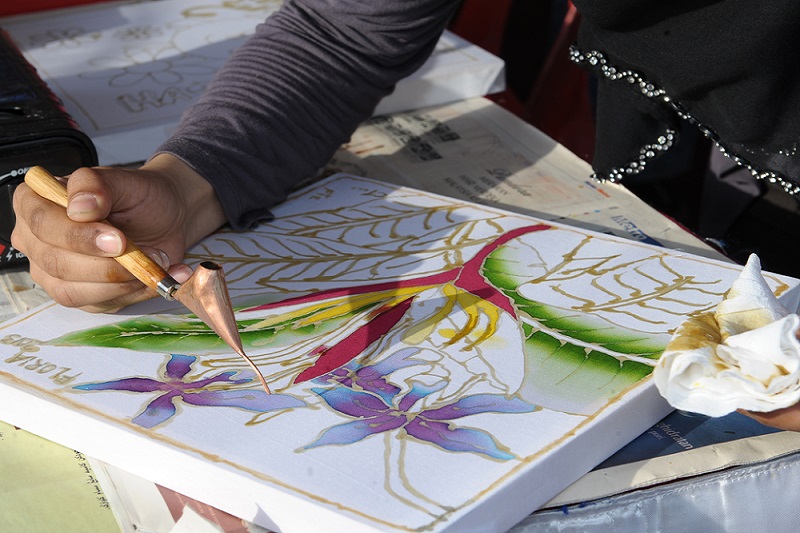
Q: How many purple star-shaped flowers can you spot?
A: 3